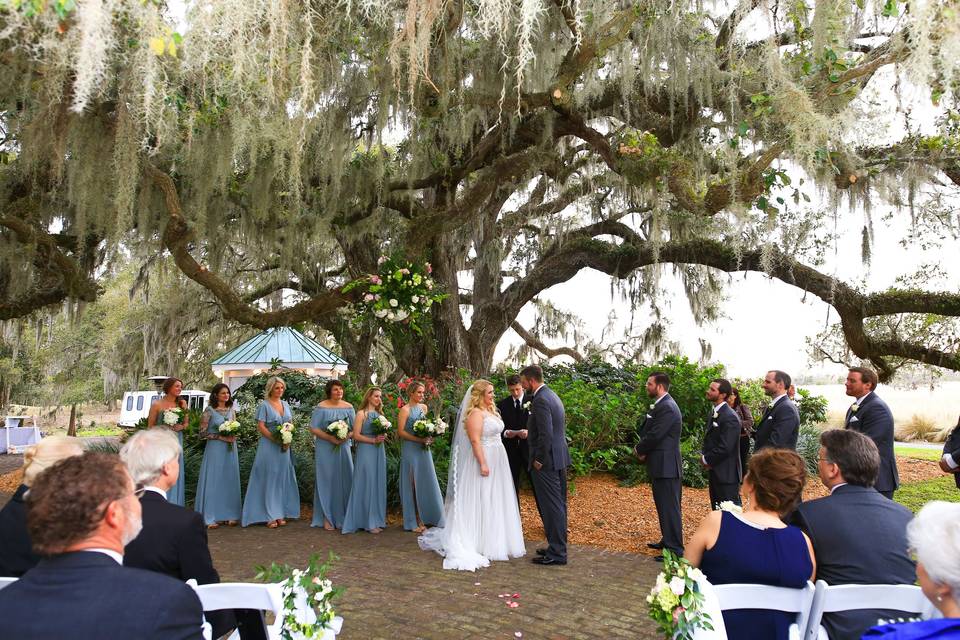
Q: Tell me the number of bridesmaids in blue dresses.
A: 6